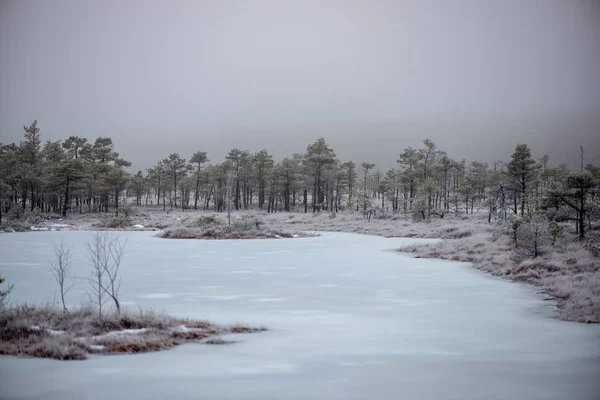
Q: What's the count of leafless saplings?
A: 3